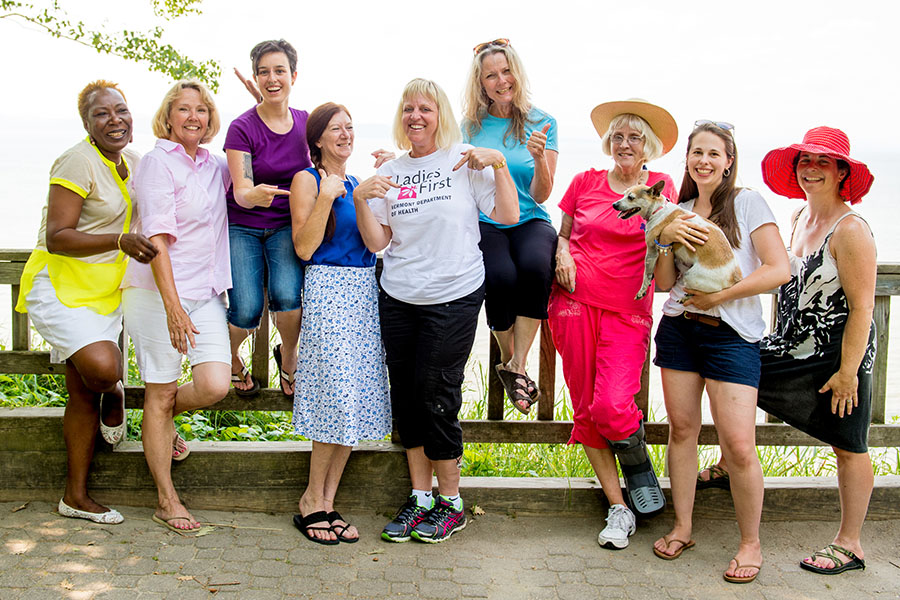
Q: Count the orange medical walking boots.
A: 0